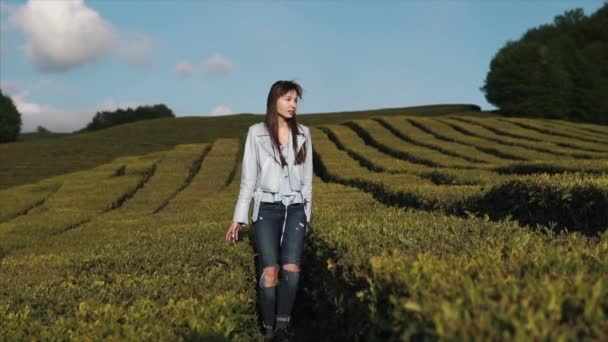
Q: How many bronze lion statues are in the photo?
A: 0